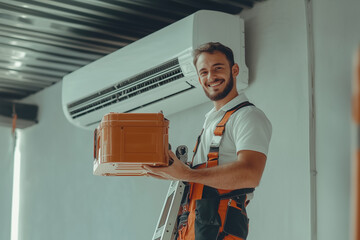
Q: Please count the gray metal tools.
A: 1